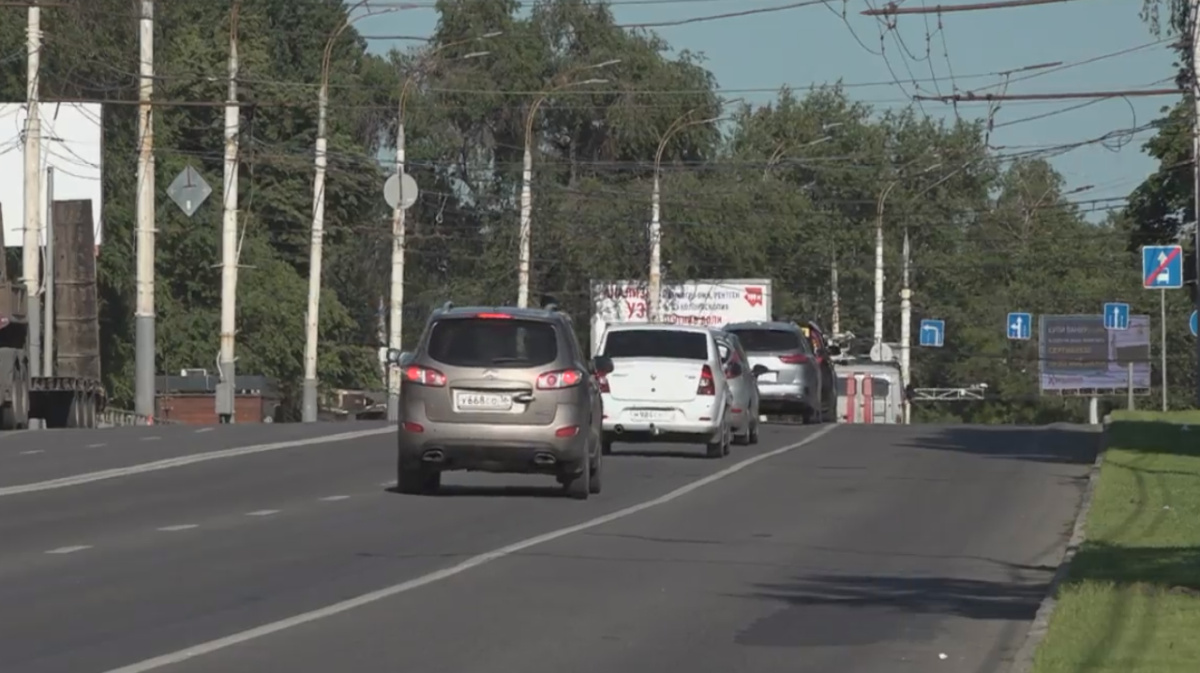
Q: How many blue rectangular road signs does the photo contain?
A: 4